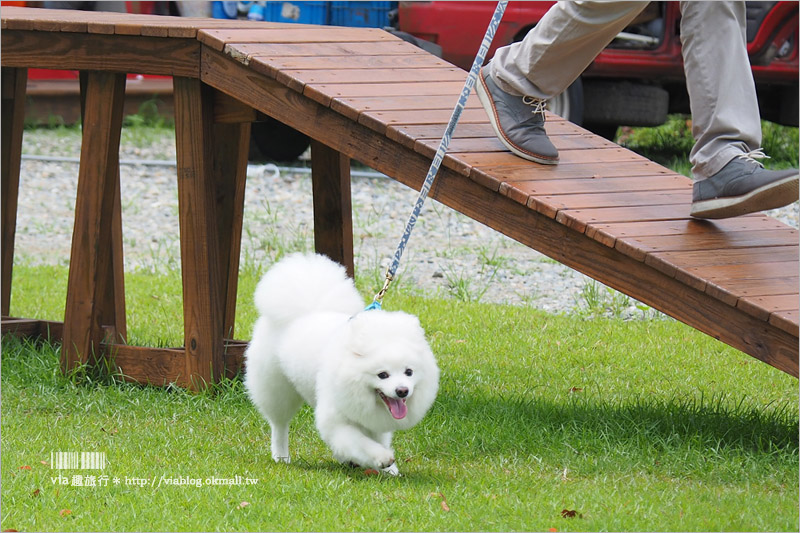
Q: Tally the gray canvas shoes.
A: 2